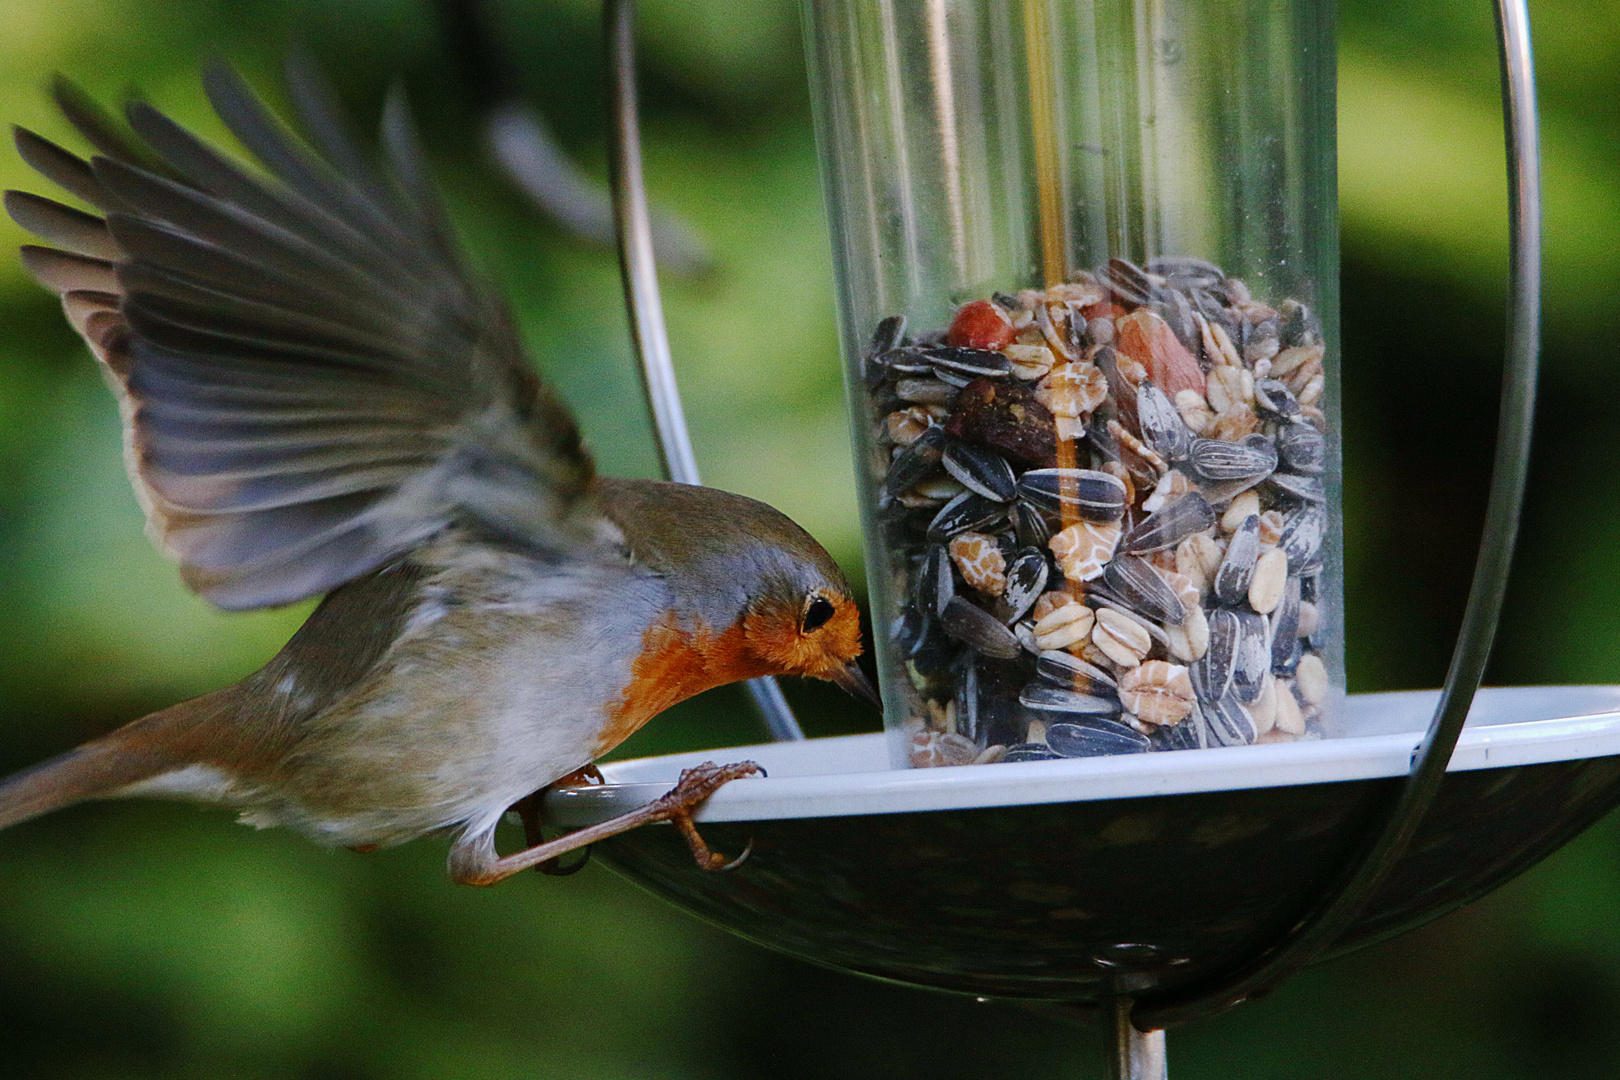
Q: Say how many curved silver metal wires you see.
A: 2